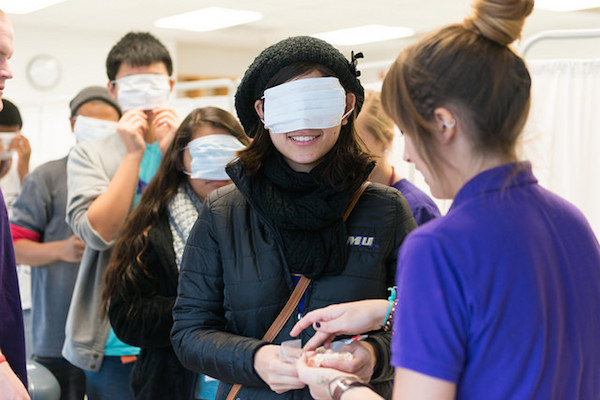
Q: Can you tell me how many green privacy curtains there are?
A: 0